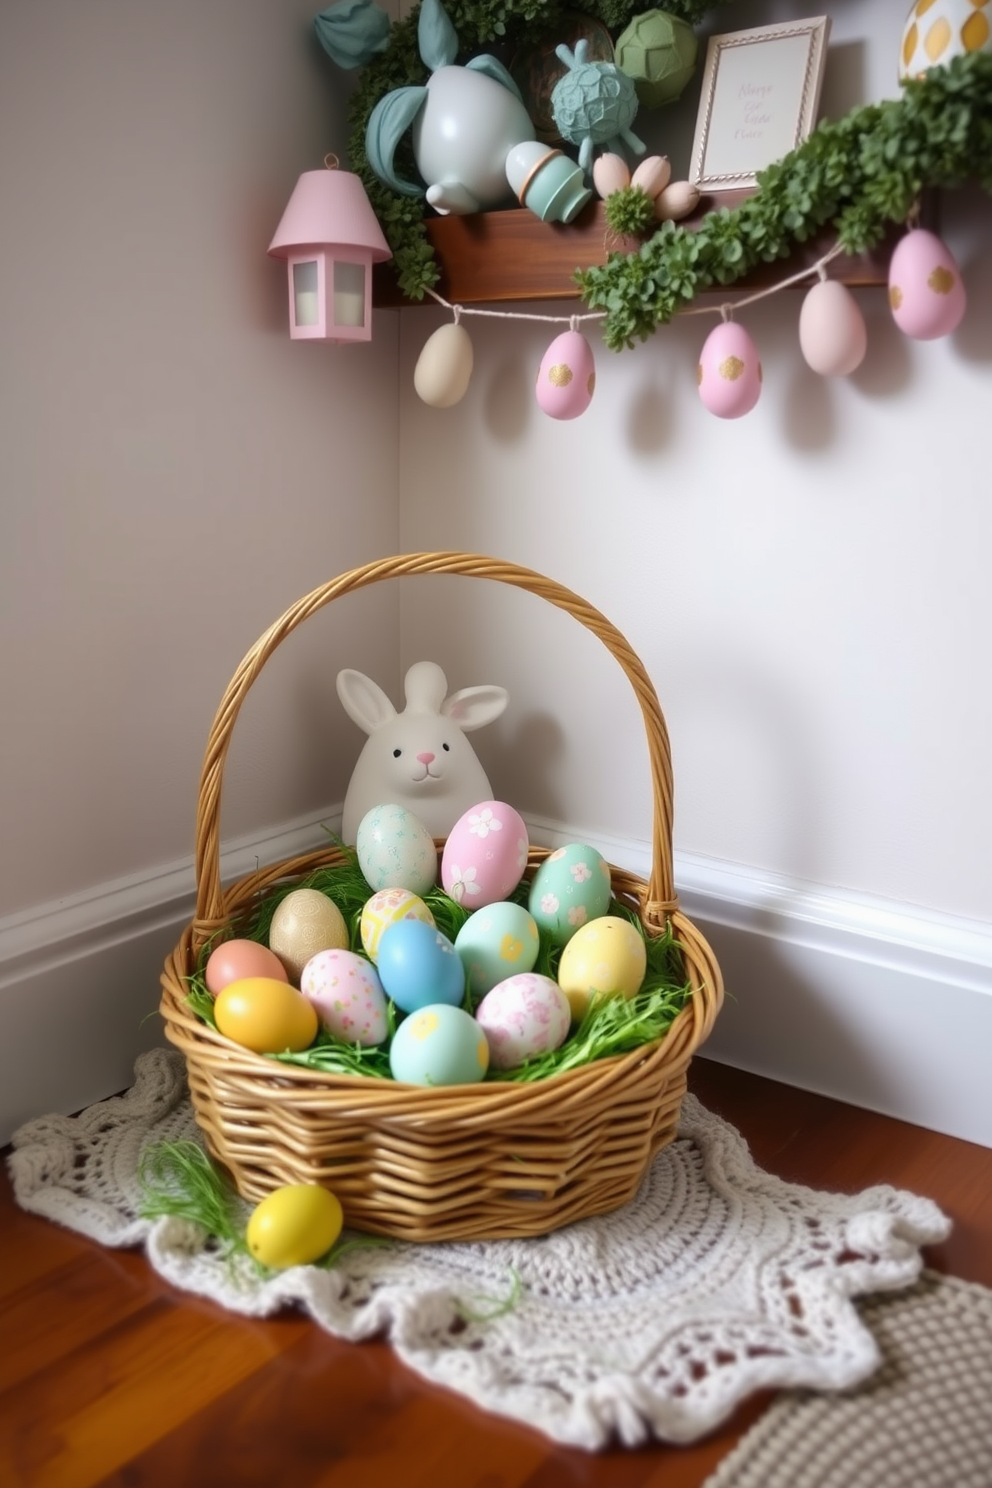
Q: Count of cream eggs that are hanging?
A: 1